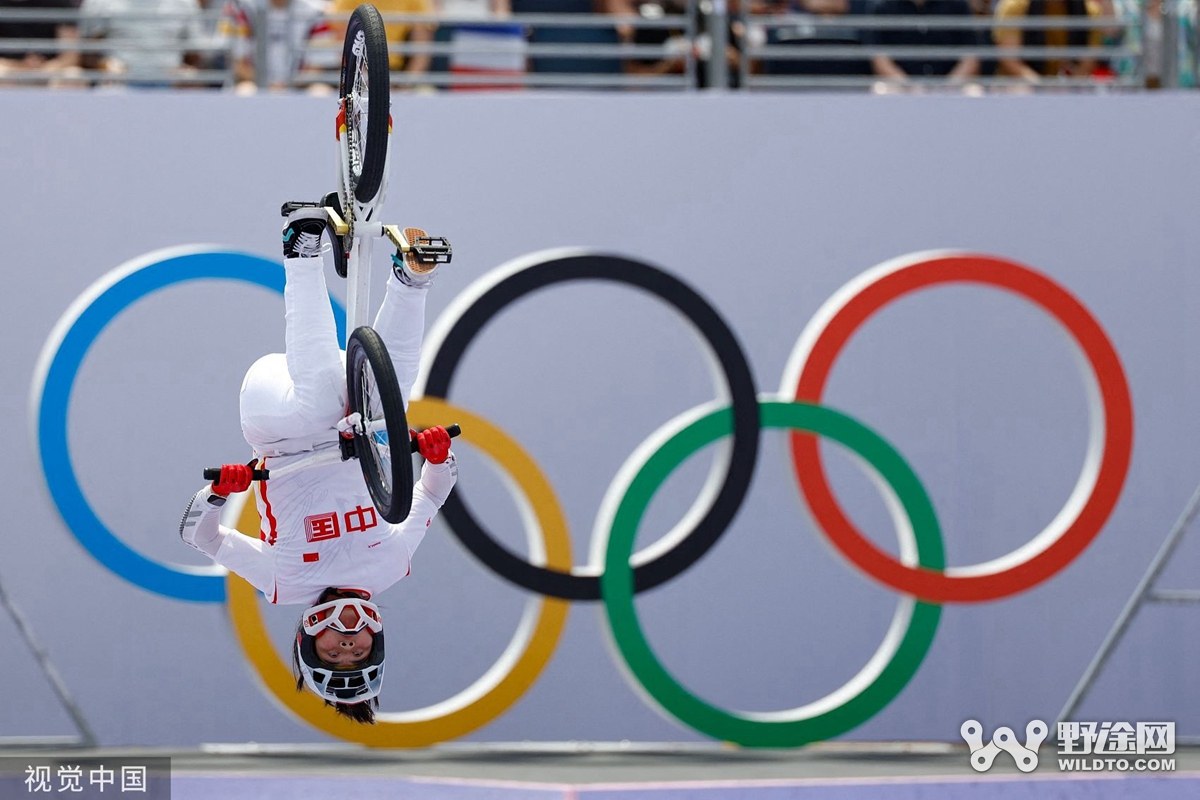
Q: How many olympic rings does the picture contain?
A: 5